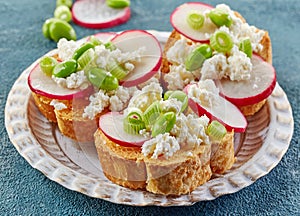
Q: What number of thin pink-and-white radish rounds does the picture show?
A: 8